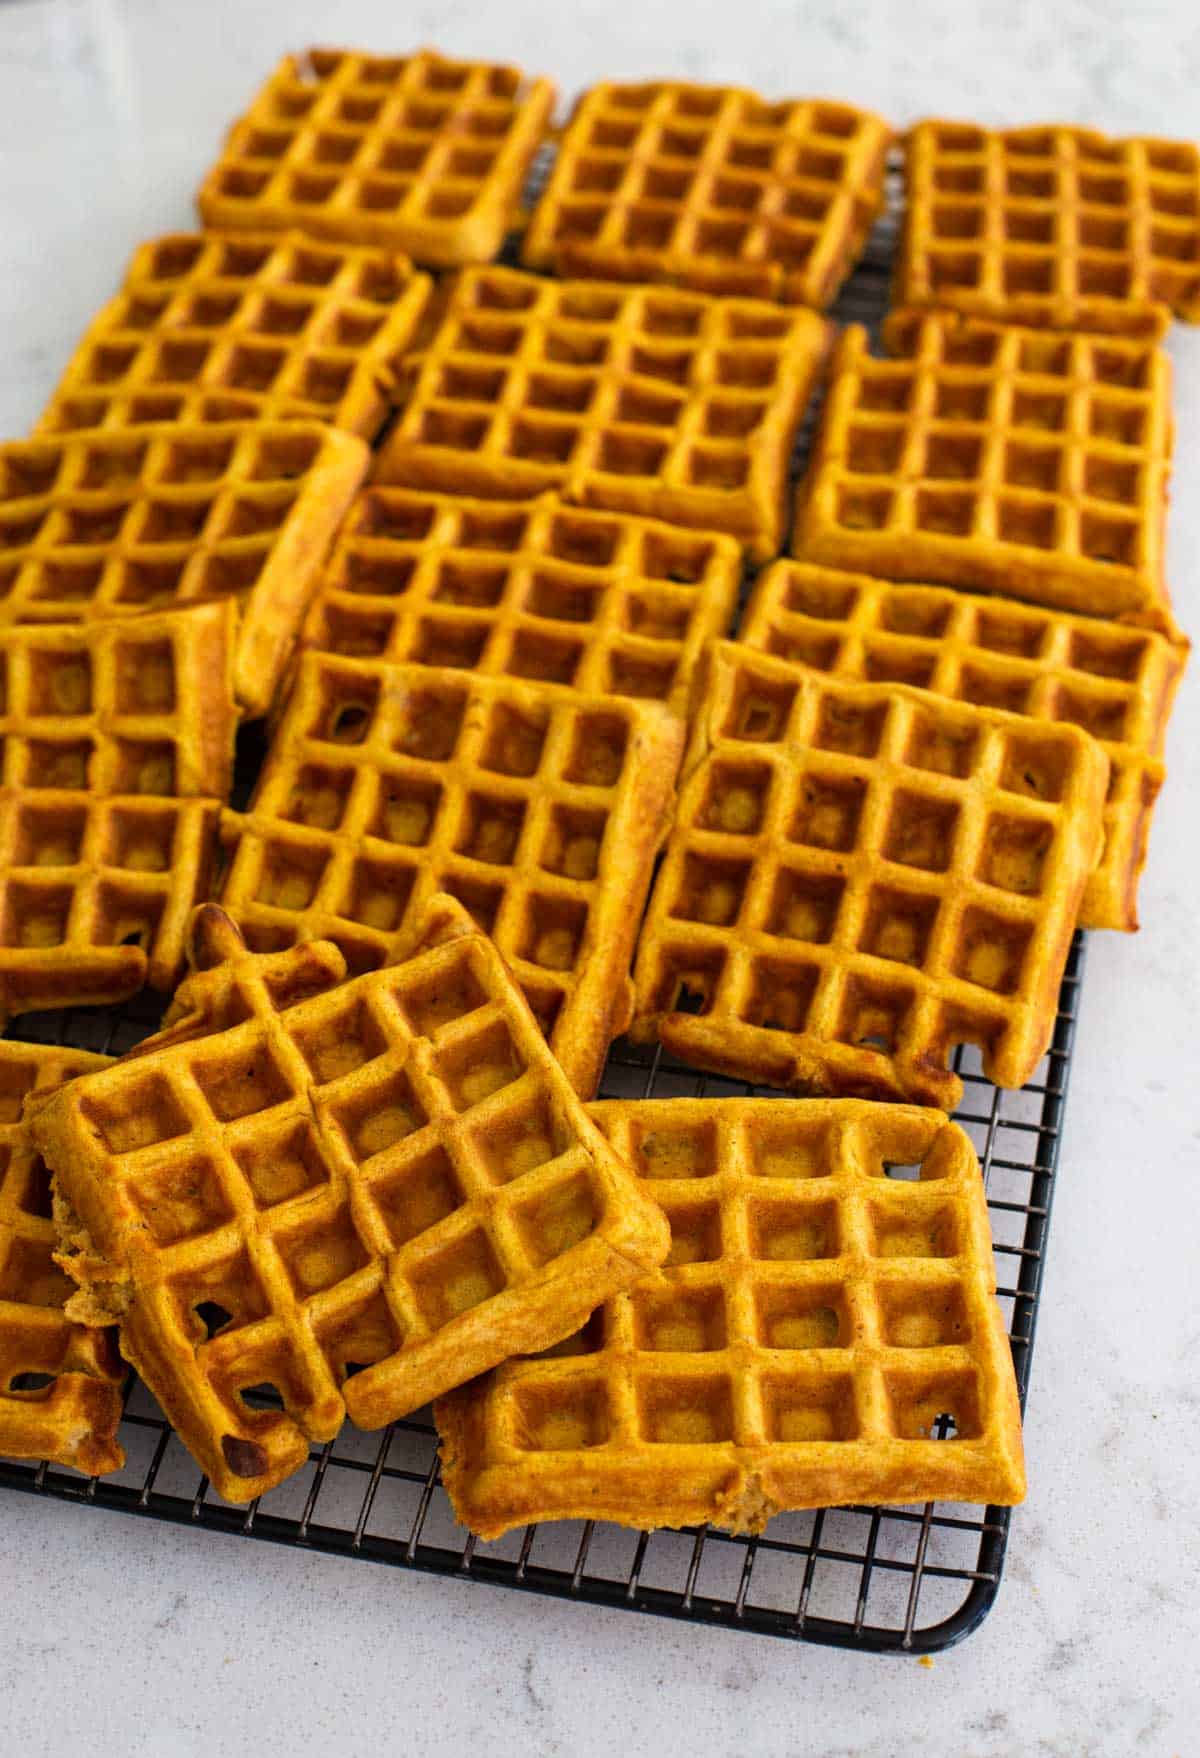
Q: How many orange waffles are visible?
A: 15